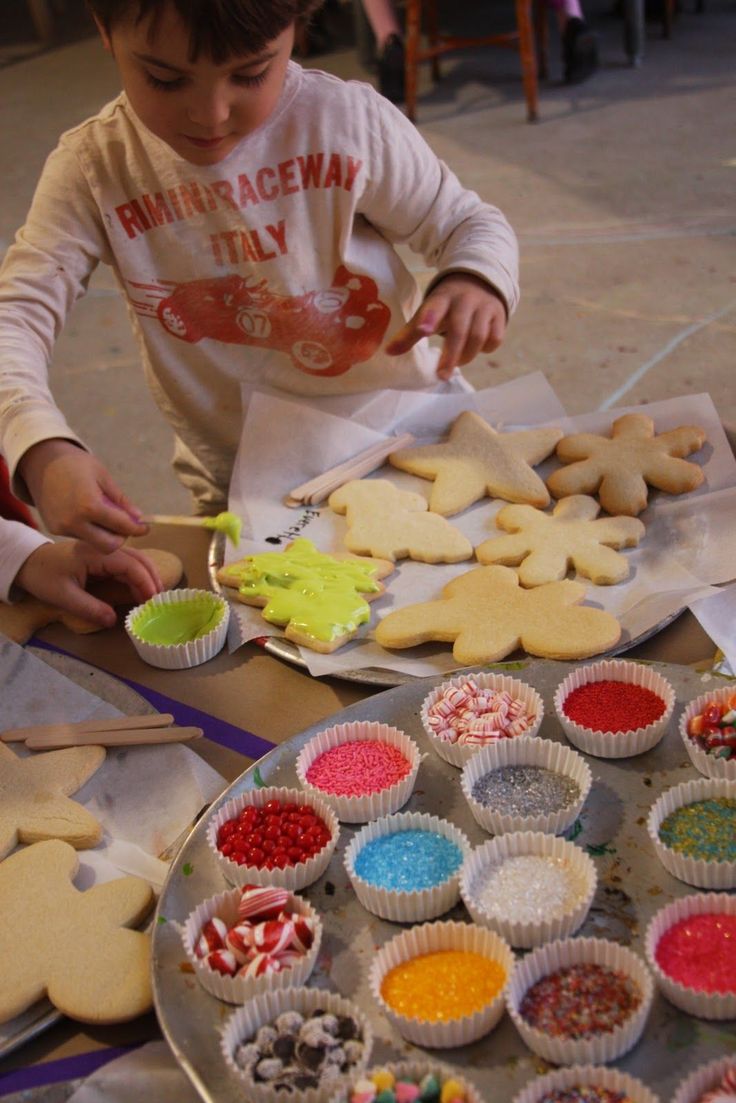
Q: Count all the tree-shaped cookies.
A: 1